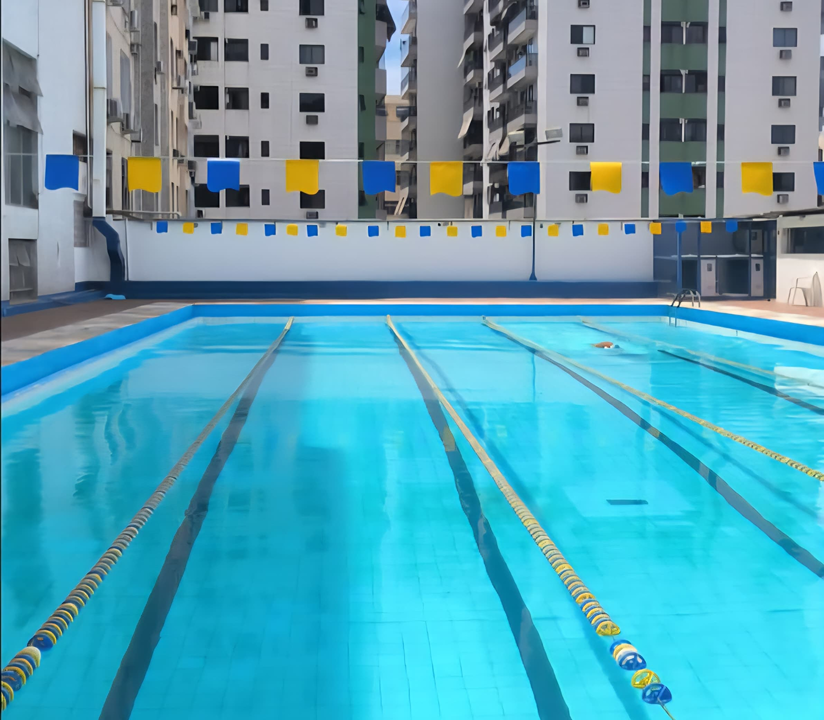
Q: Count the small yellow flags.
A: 11